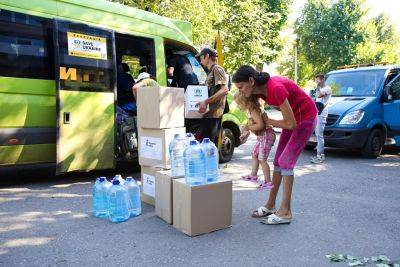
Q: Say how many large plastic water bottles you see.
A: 8